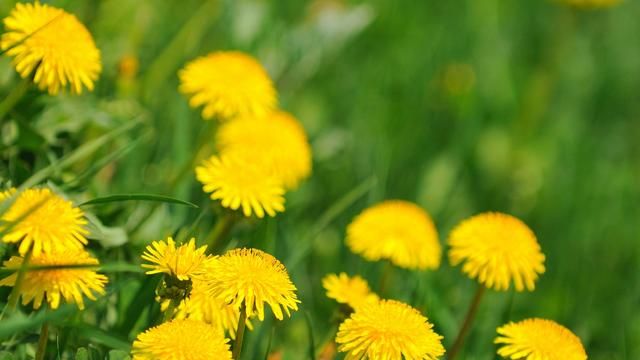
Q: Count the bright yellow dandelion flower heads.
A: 15